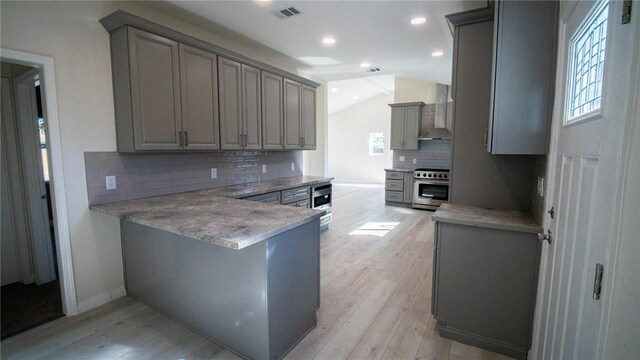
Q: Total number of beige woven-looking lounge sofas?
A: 0